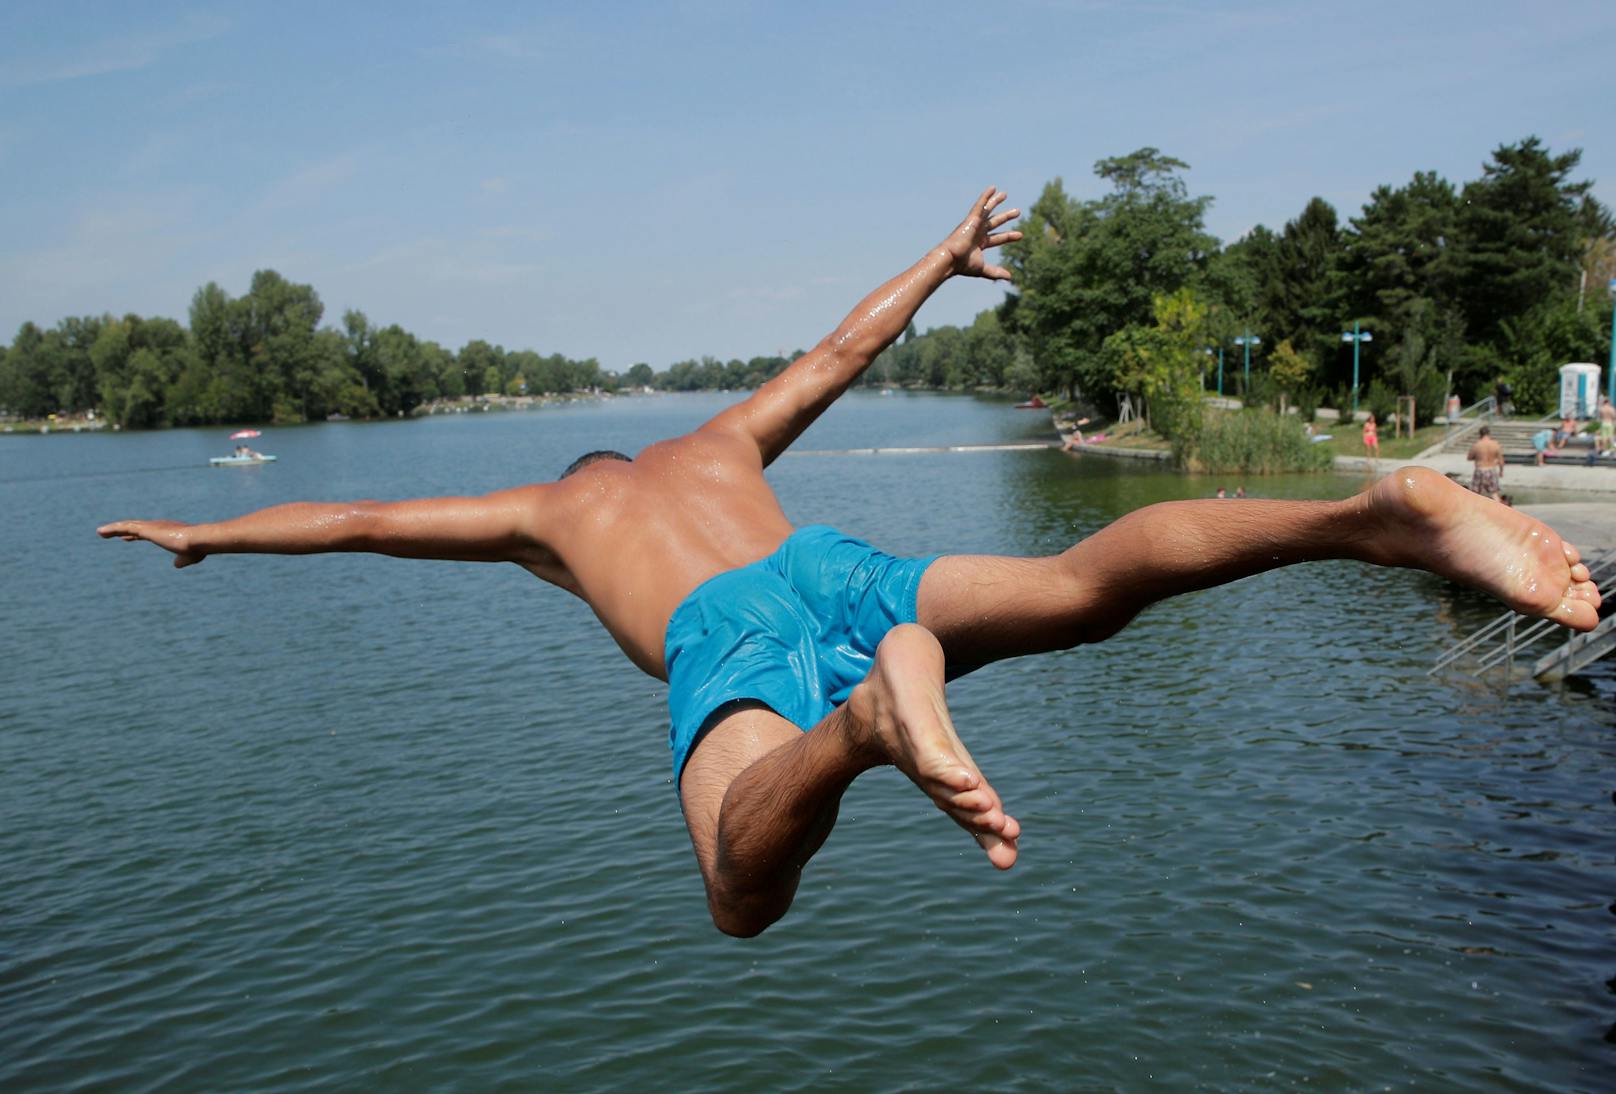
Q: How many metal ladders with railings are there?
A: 1